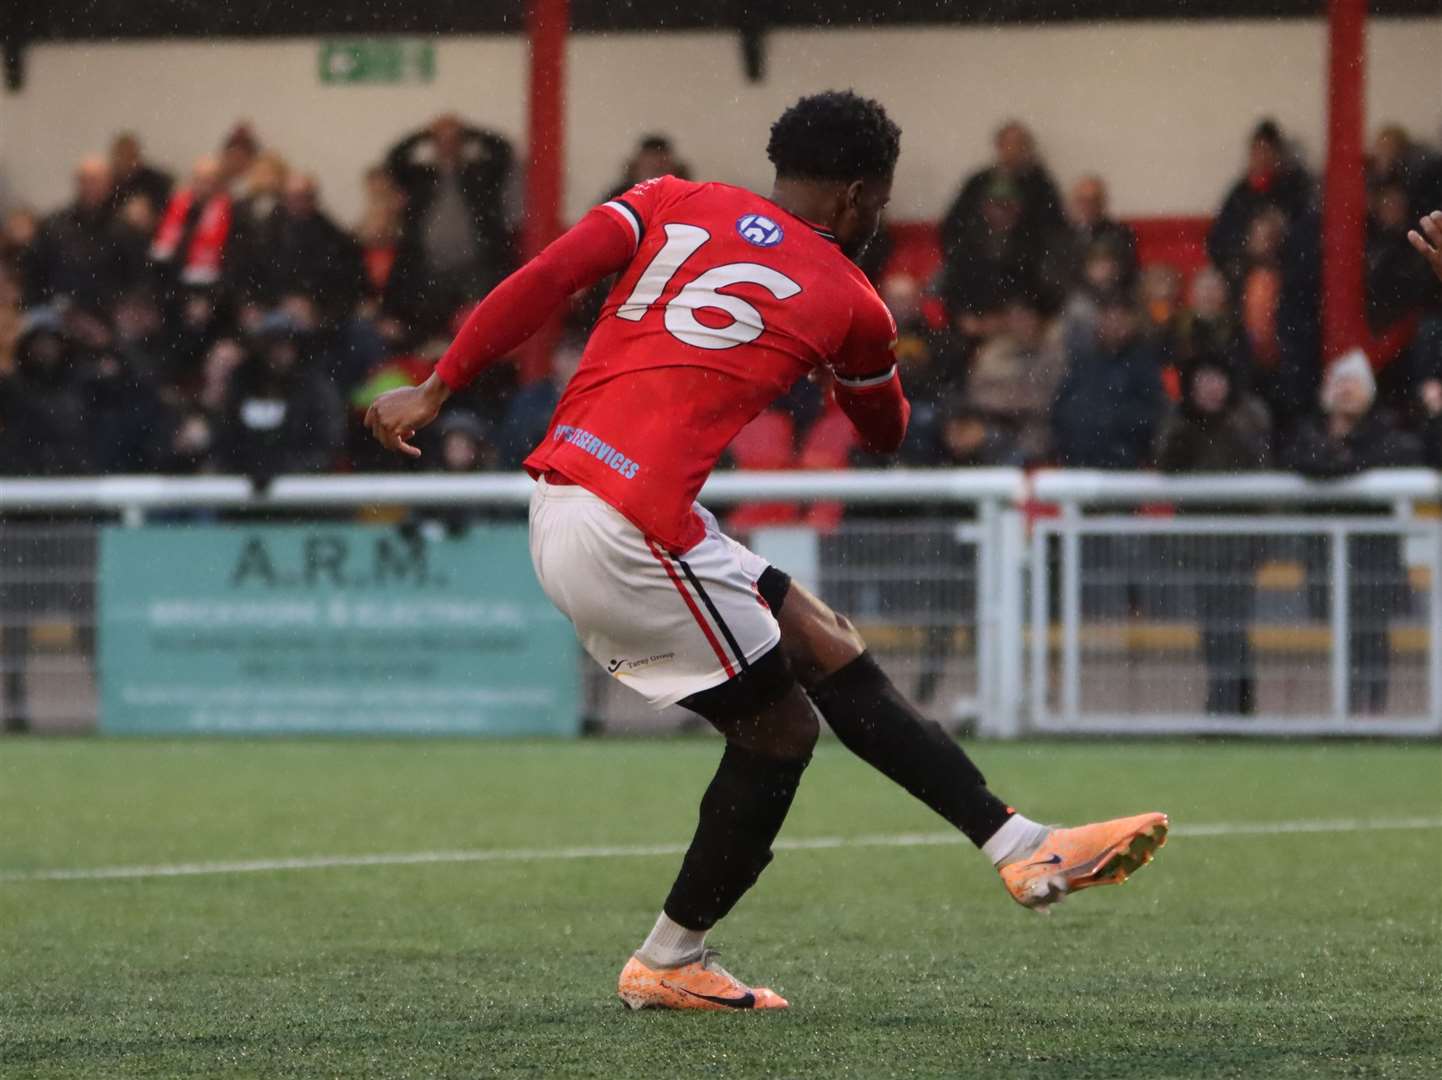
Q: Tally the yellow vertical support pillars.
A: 0